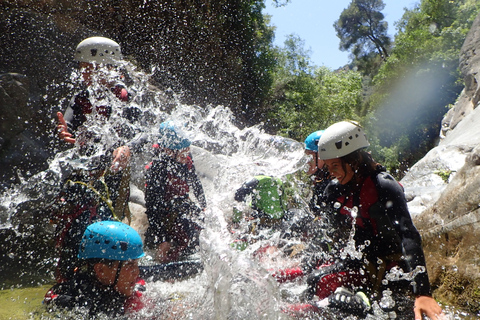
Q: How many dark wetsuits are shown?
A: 5